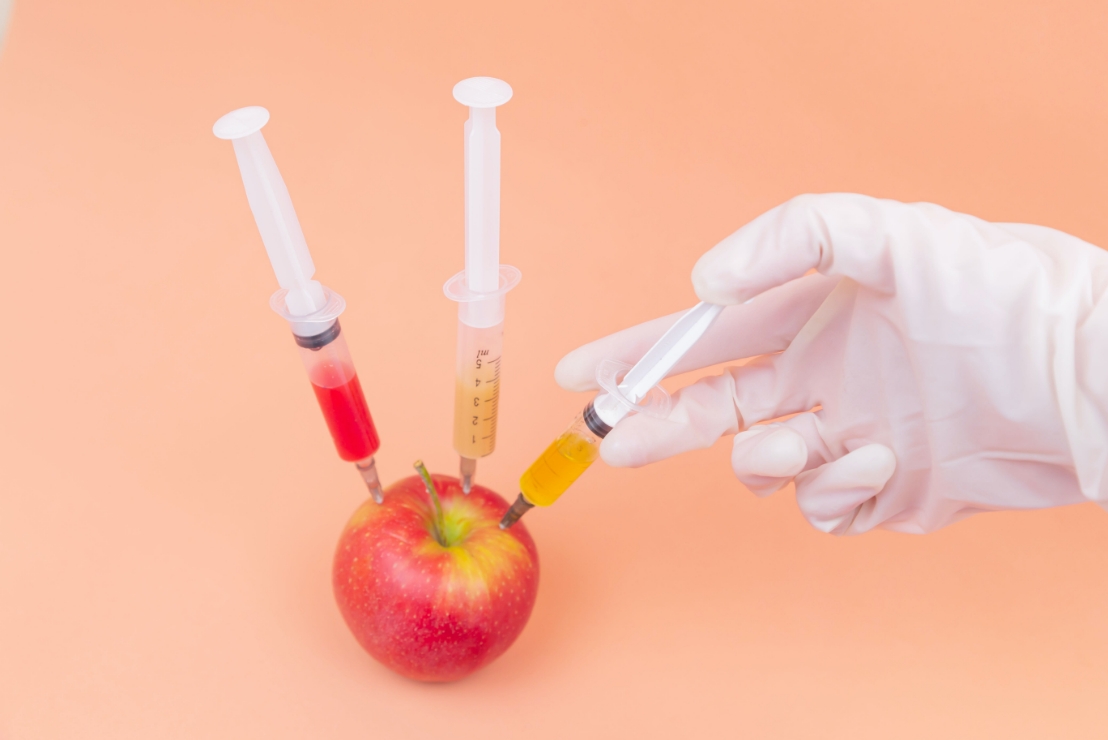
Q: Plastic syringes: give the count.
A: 3